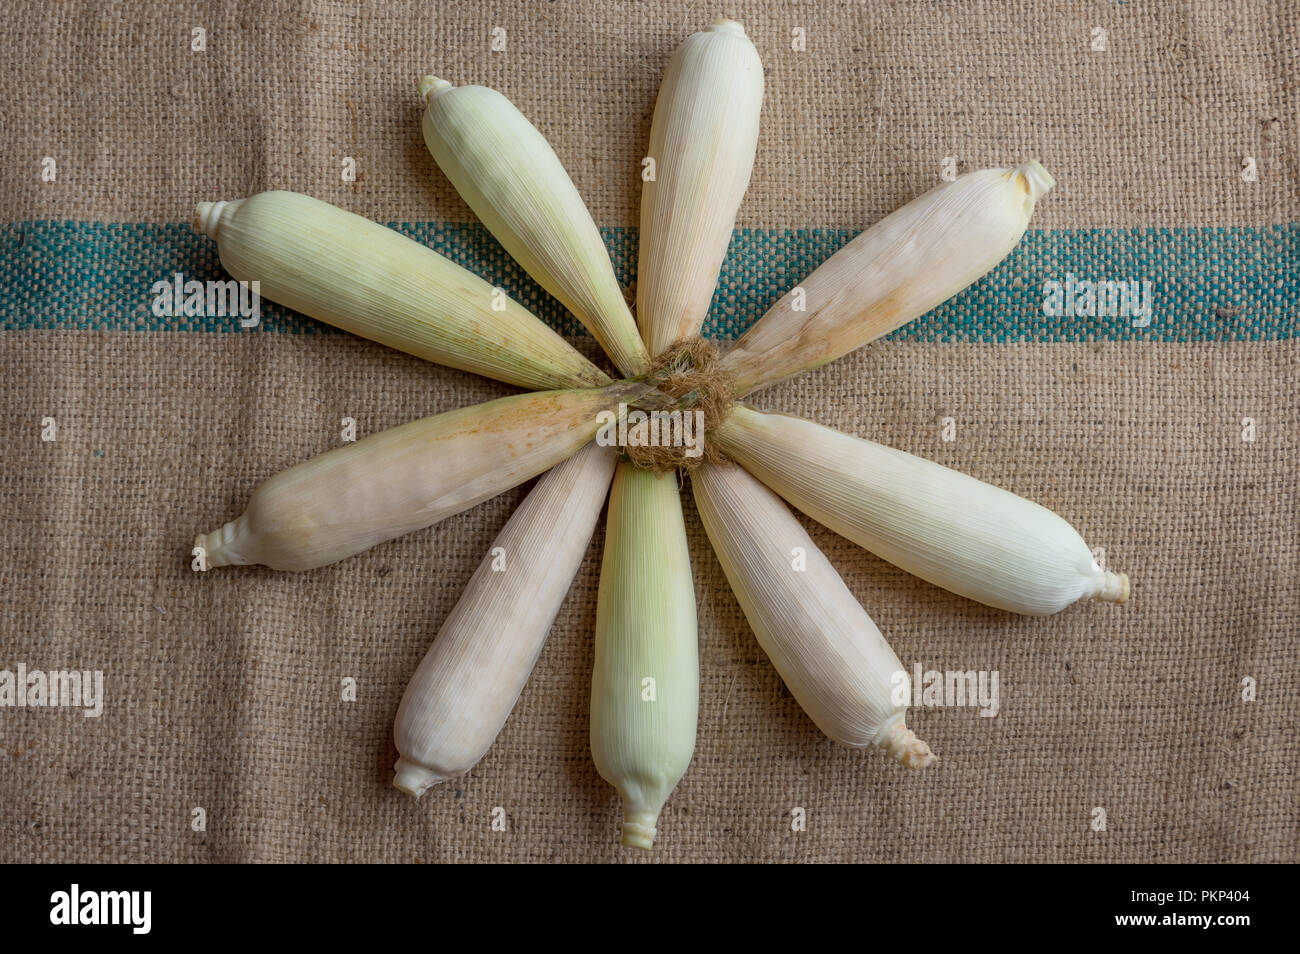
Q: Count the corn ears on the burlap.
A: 9